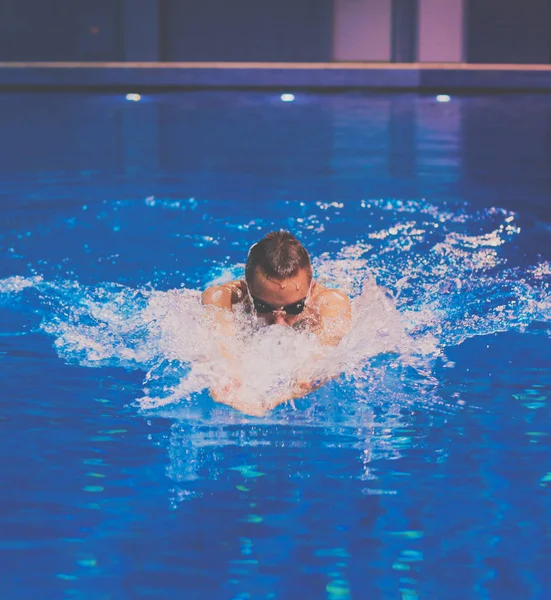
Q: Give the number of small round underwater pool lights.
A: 3